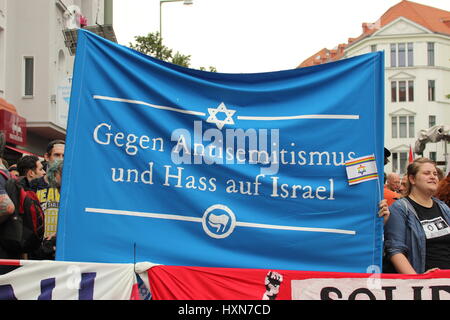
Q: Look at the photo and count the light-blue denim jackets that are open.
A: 1